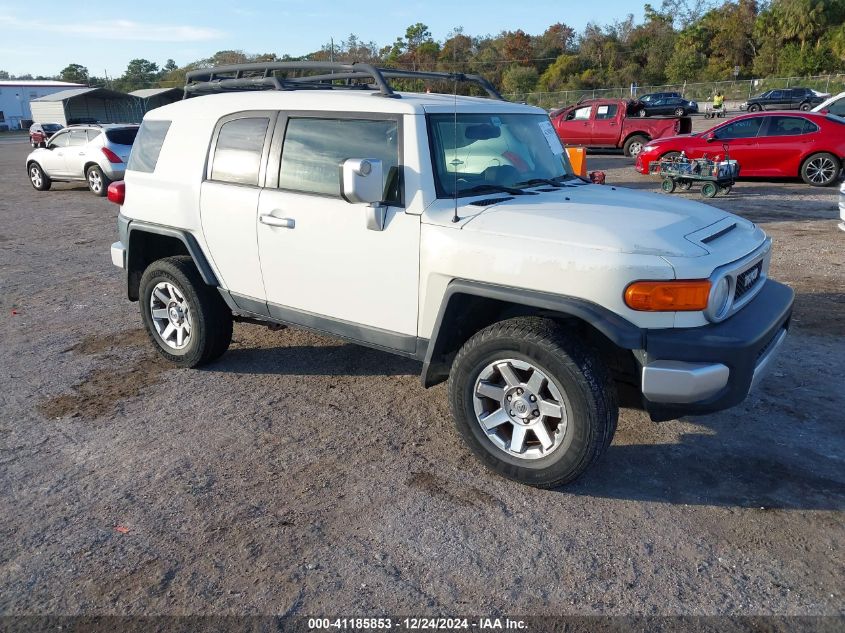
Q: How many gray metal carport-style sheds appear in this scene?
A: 2